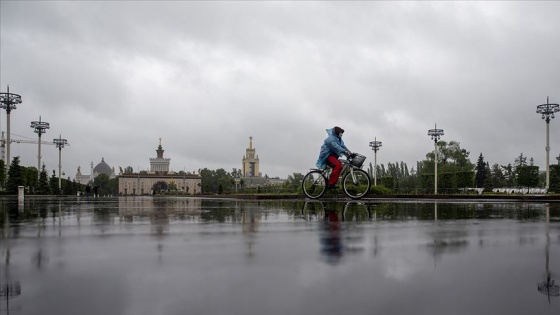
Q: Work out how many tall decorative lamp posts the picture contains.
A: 6